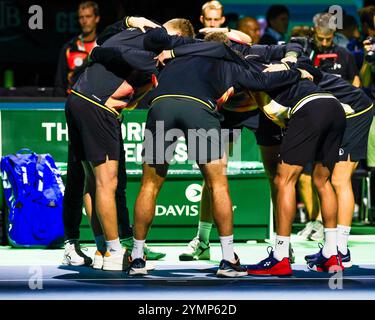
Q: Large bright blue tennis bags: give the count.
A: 1